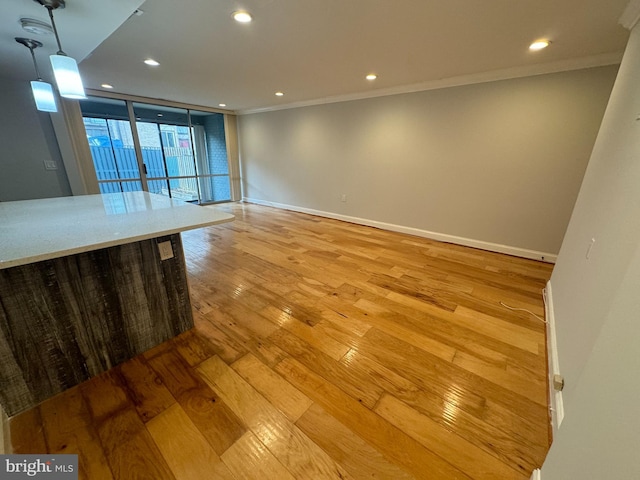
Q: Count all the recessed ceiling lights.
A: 7